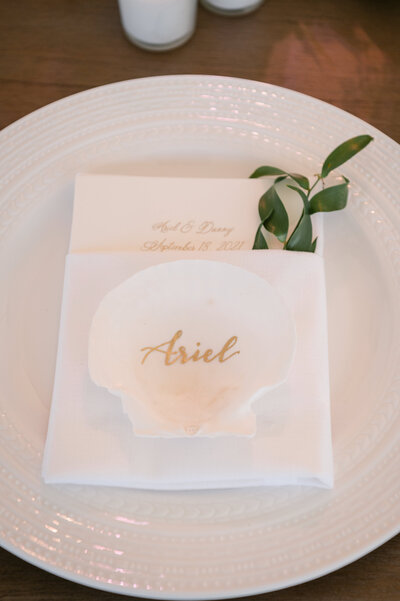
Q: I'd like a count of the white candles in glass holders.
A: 2